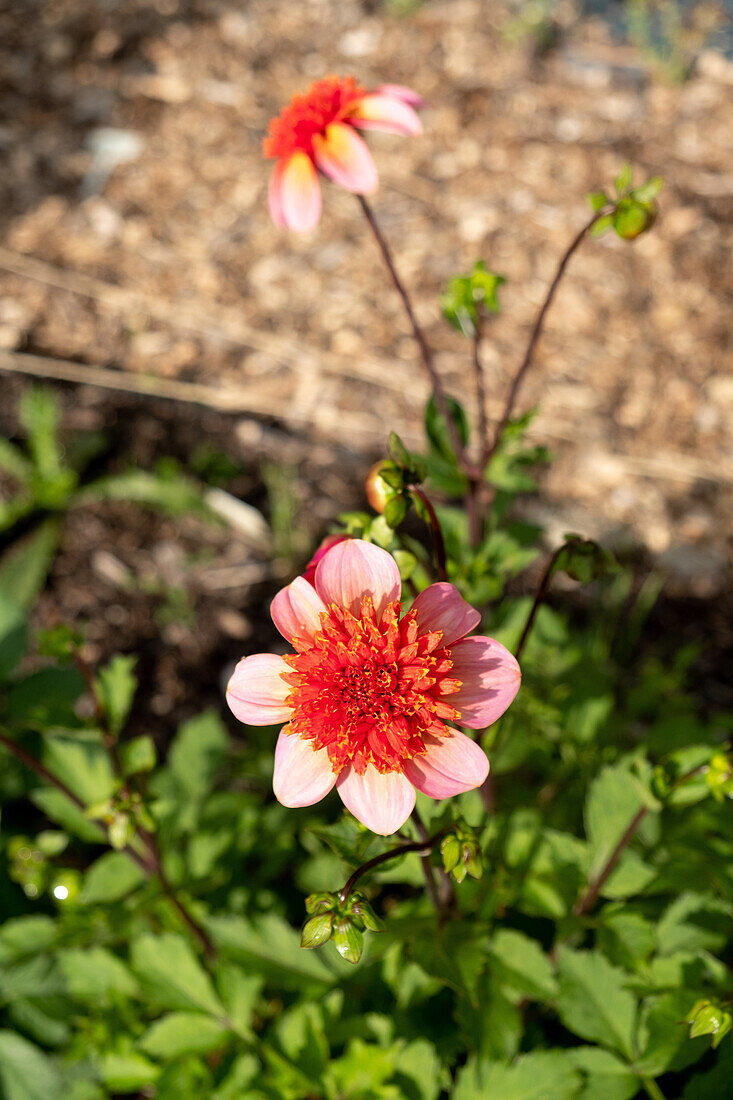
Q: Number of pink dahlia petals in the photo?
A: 13